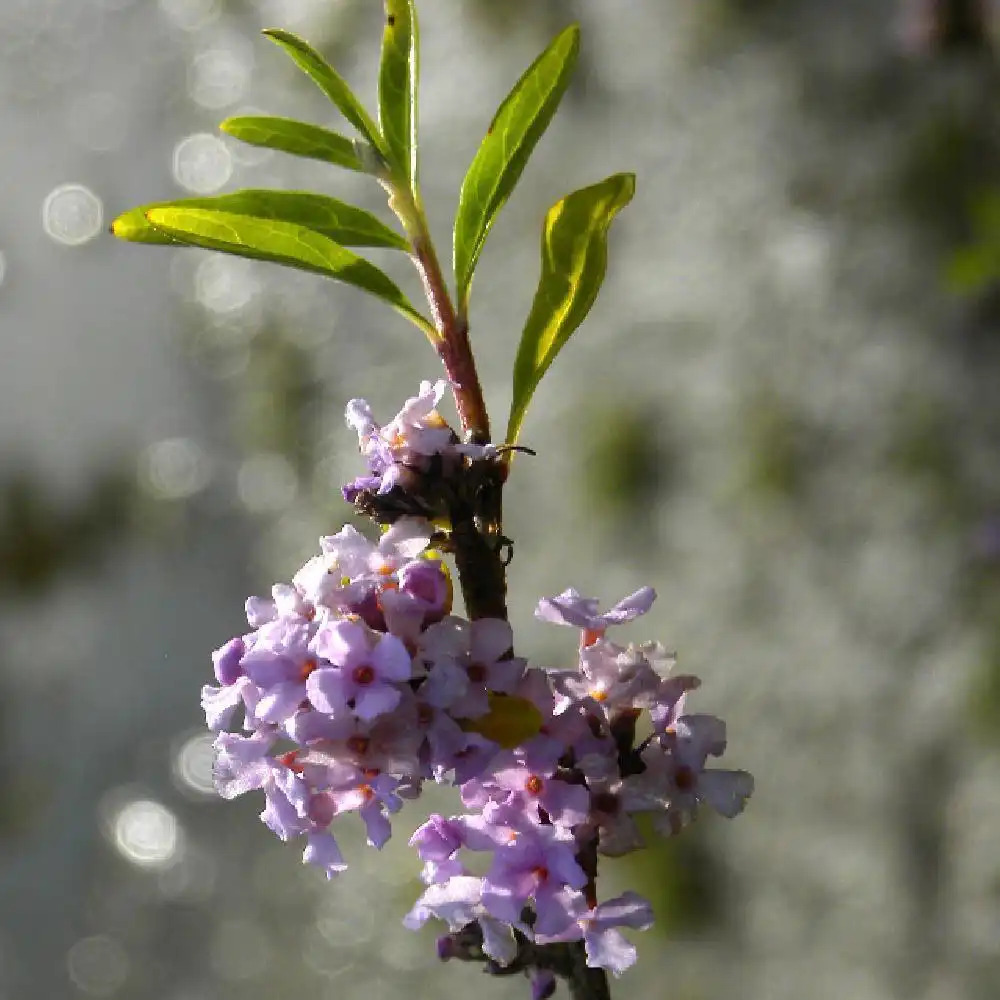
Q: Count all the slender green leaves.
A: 7